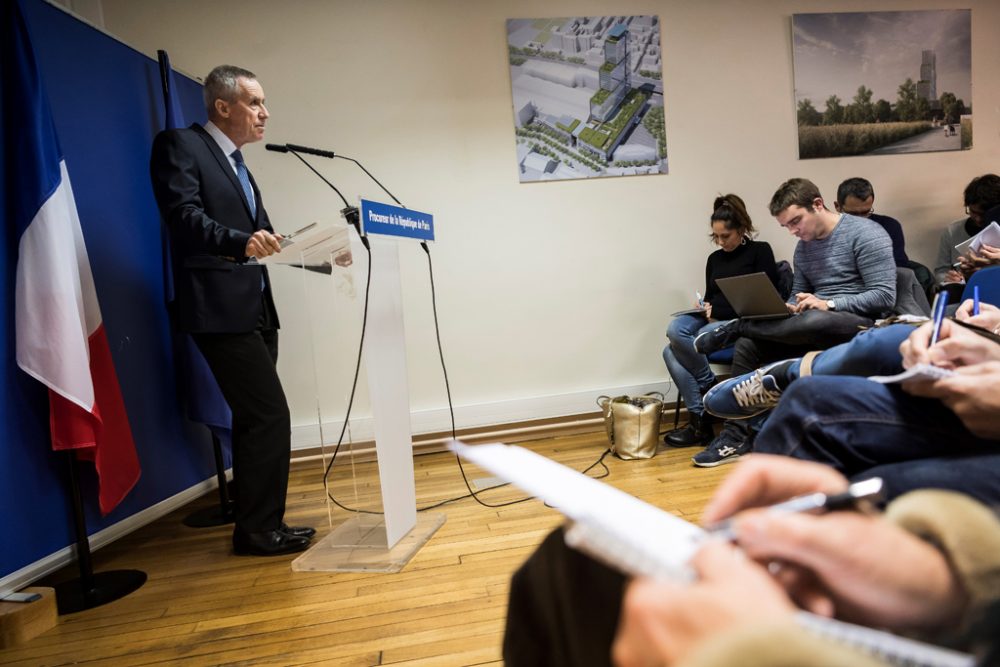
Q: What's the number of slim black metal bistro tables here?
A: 0